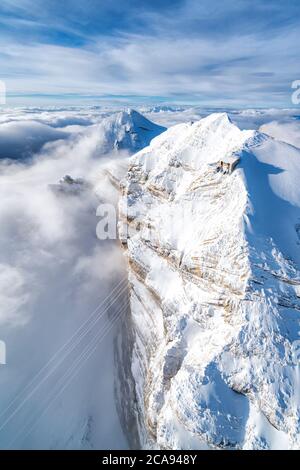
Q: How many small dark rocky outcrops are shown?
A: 1